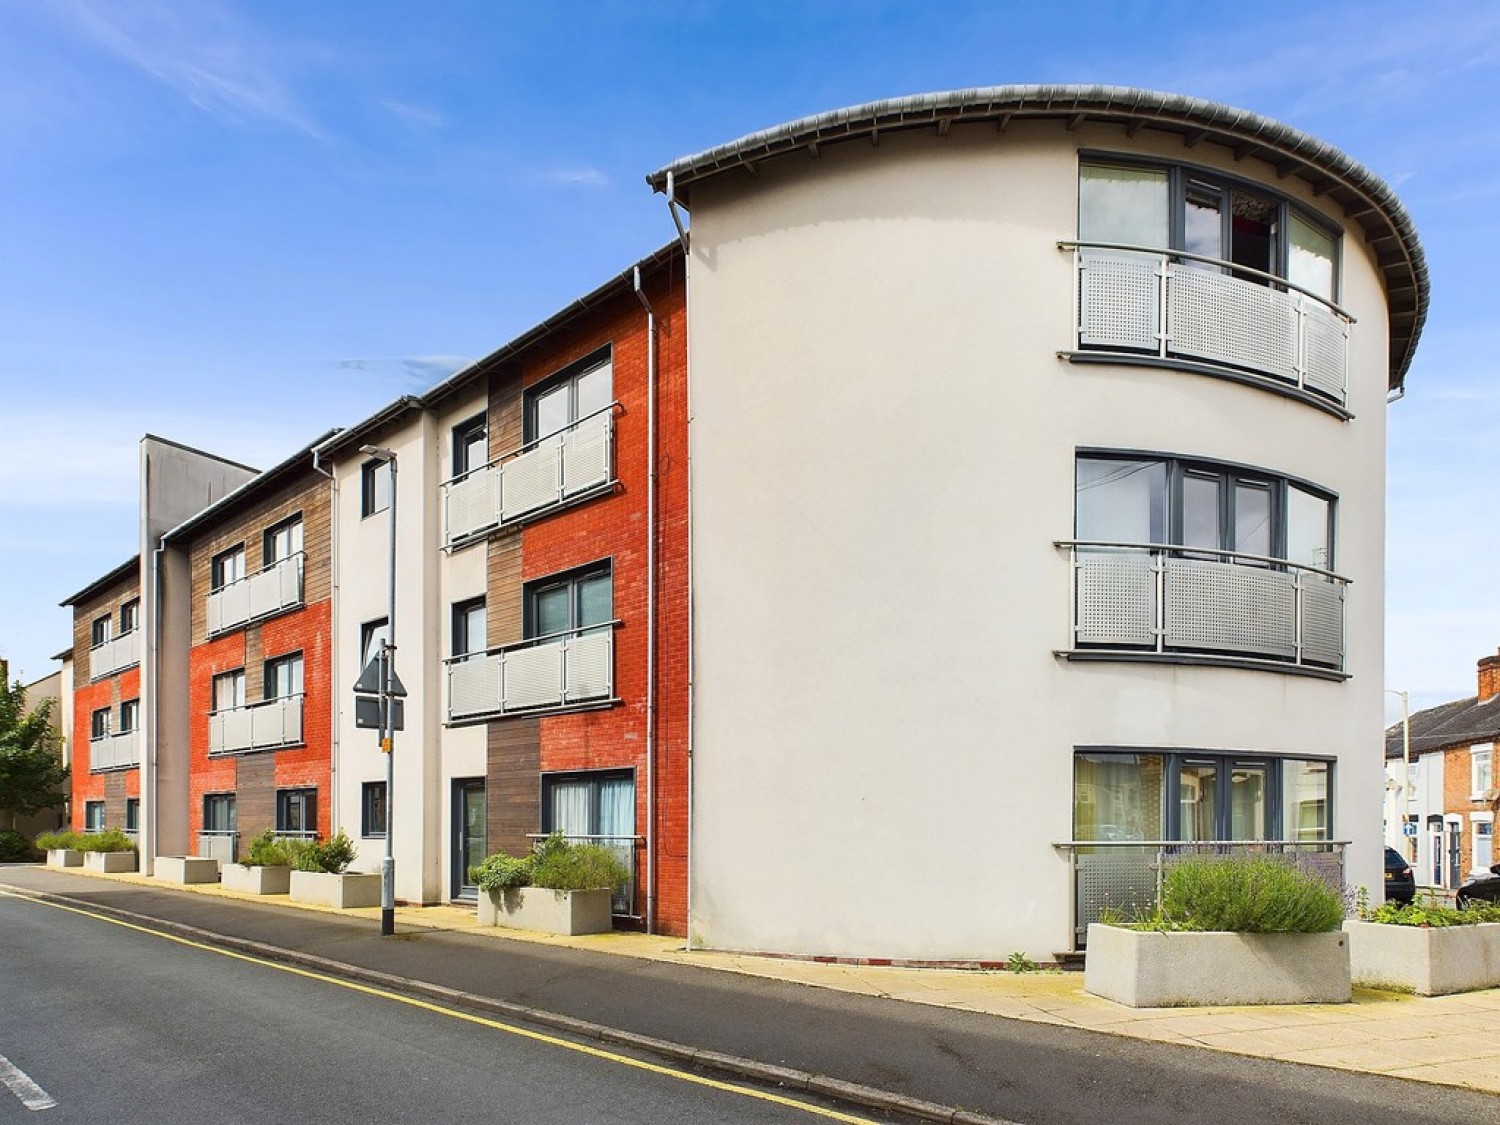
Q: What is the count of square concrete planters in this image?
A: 8